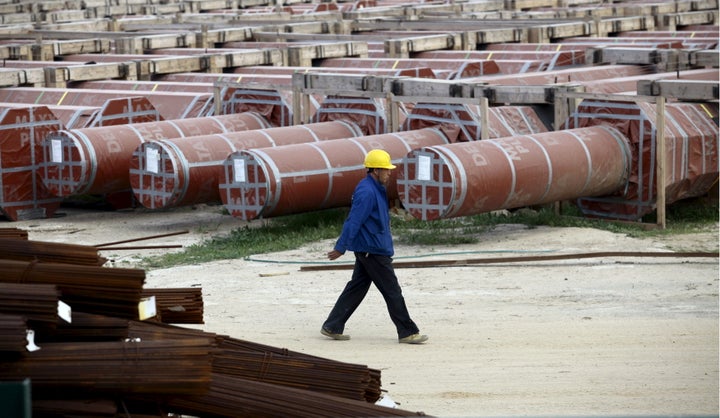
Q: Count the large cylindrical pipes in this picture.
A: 4